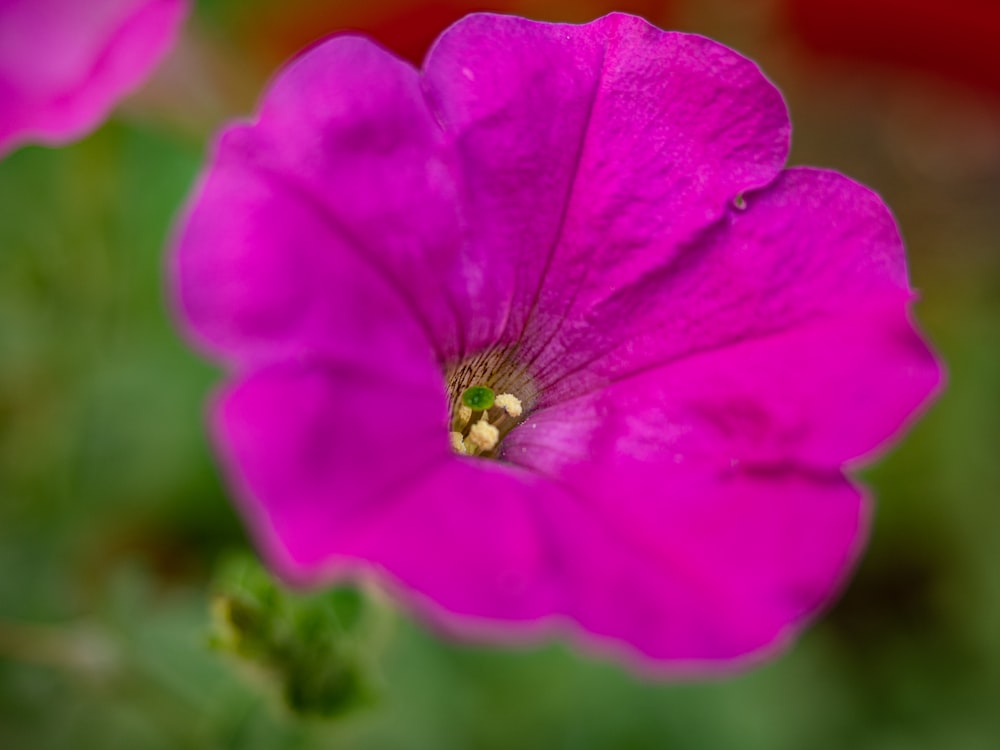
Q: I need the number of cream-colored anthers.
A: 4